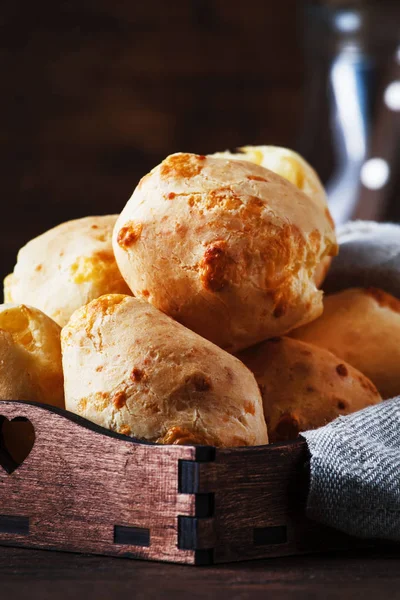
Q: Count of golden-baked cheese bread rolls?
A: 7